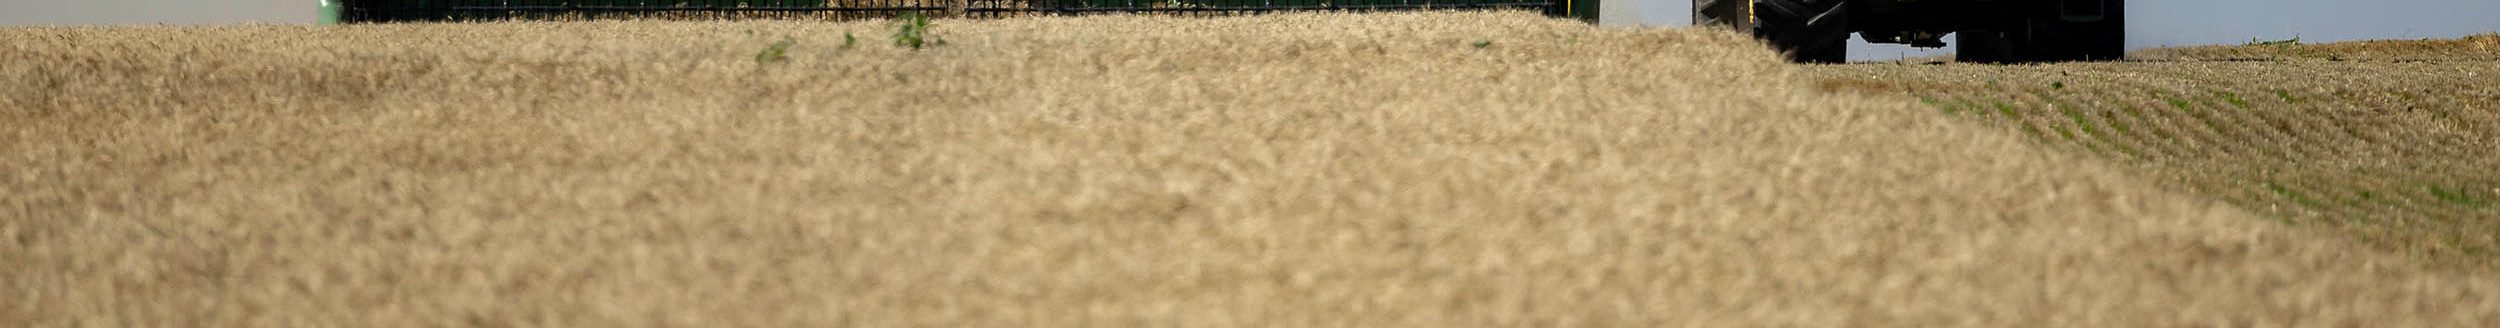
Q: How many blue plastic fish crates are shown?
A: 0